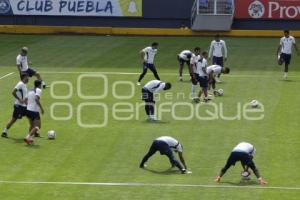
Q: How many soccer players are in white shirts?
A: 13